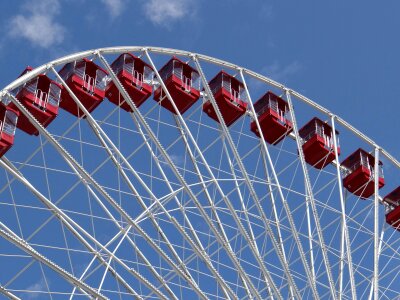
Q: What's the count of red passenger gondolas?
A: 10